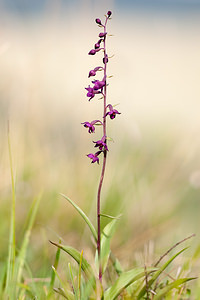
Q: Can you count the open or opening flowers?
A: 6